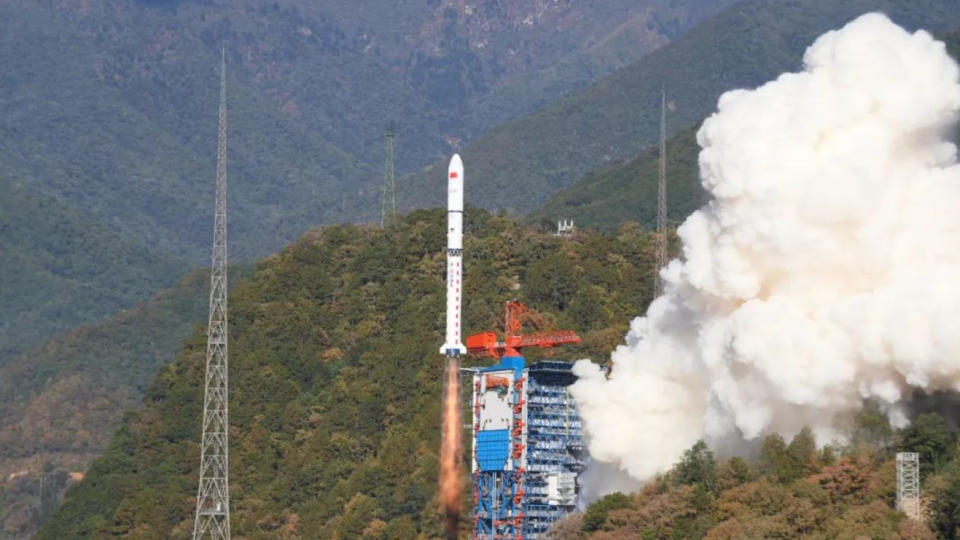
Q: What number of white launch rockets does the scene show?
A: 1